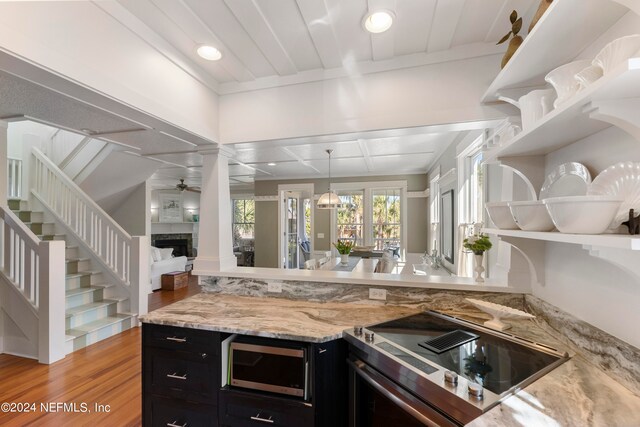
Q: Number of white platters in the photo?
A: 2